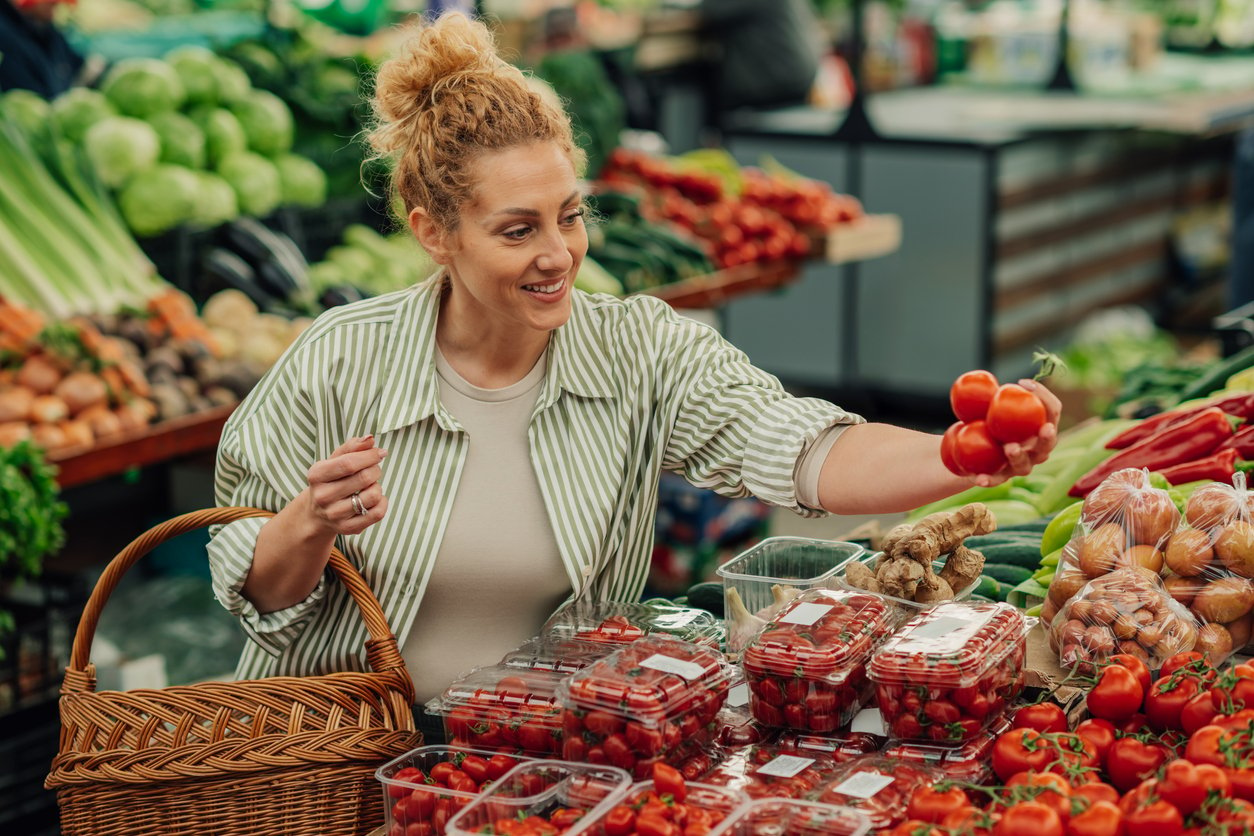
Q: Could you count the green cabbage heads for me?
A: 13